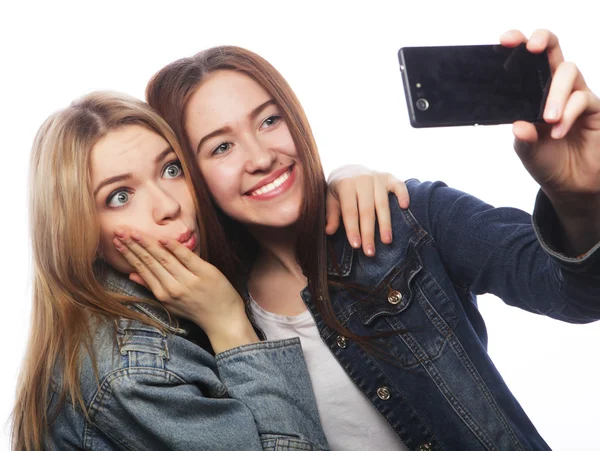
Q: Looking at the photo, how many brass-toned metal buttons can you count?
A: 4